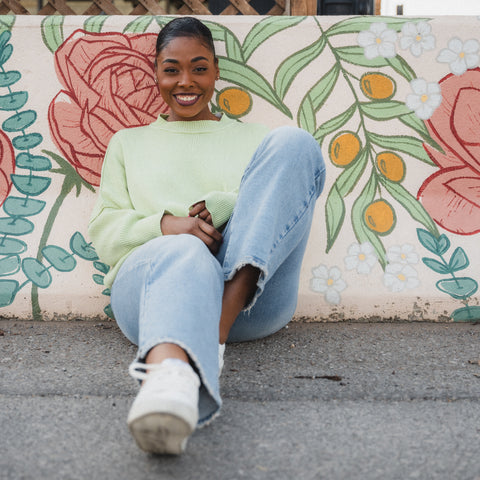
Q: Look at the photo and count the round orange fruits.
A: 5